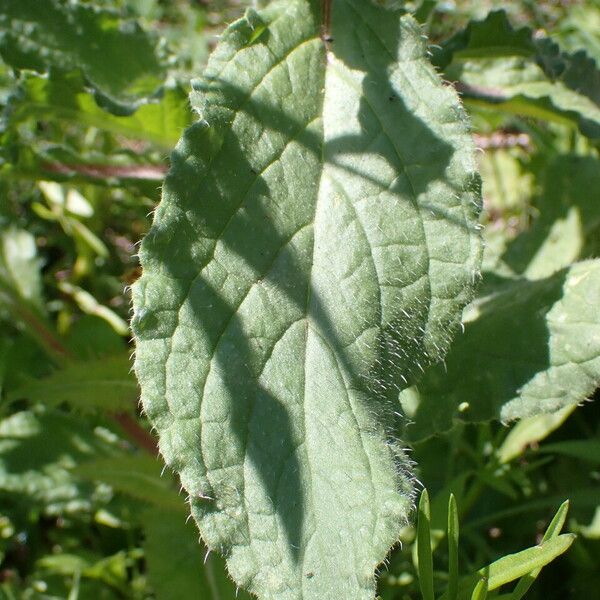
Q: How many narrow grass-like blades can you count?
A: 5